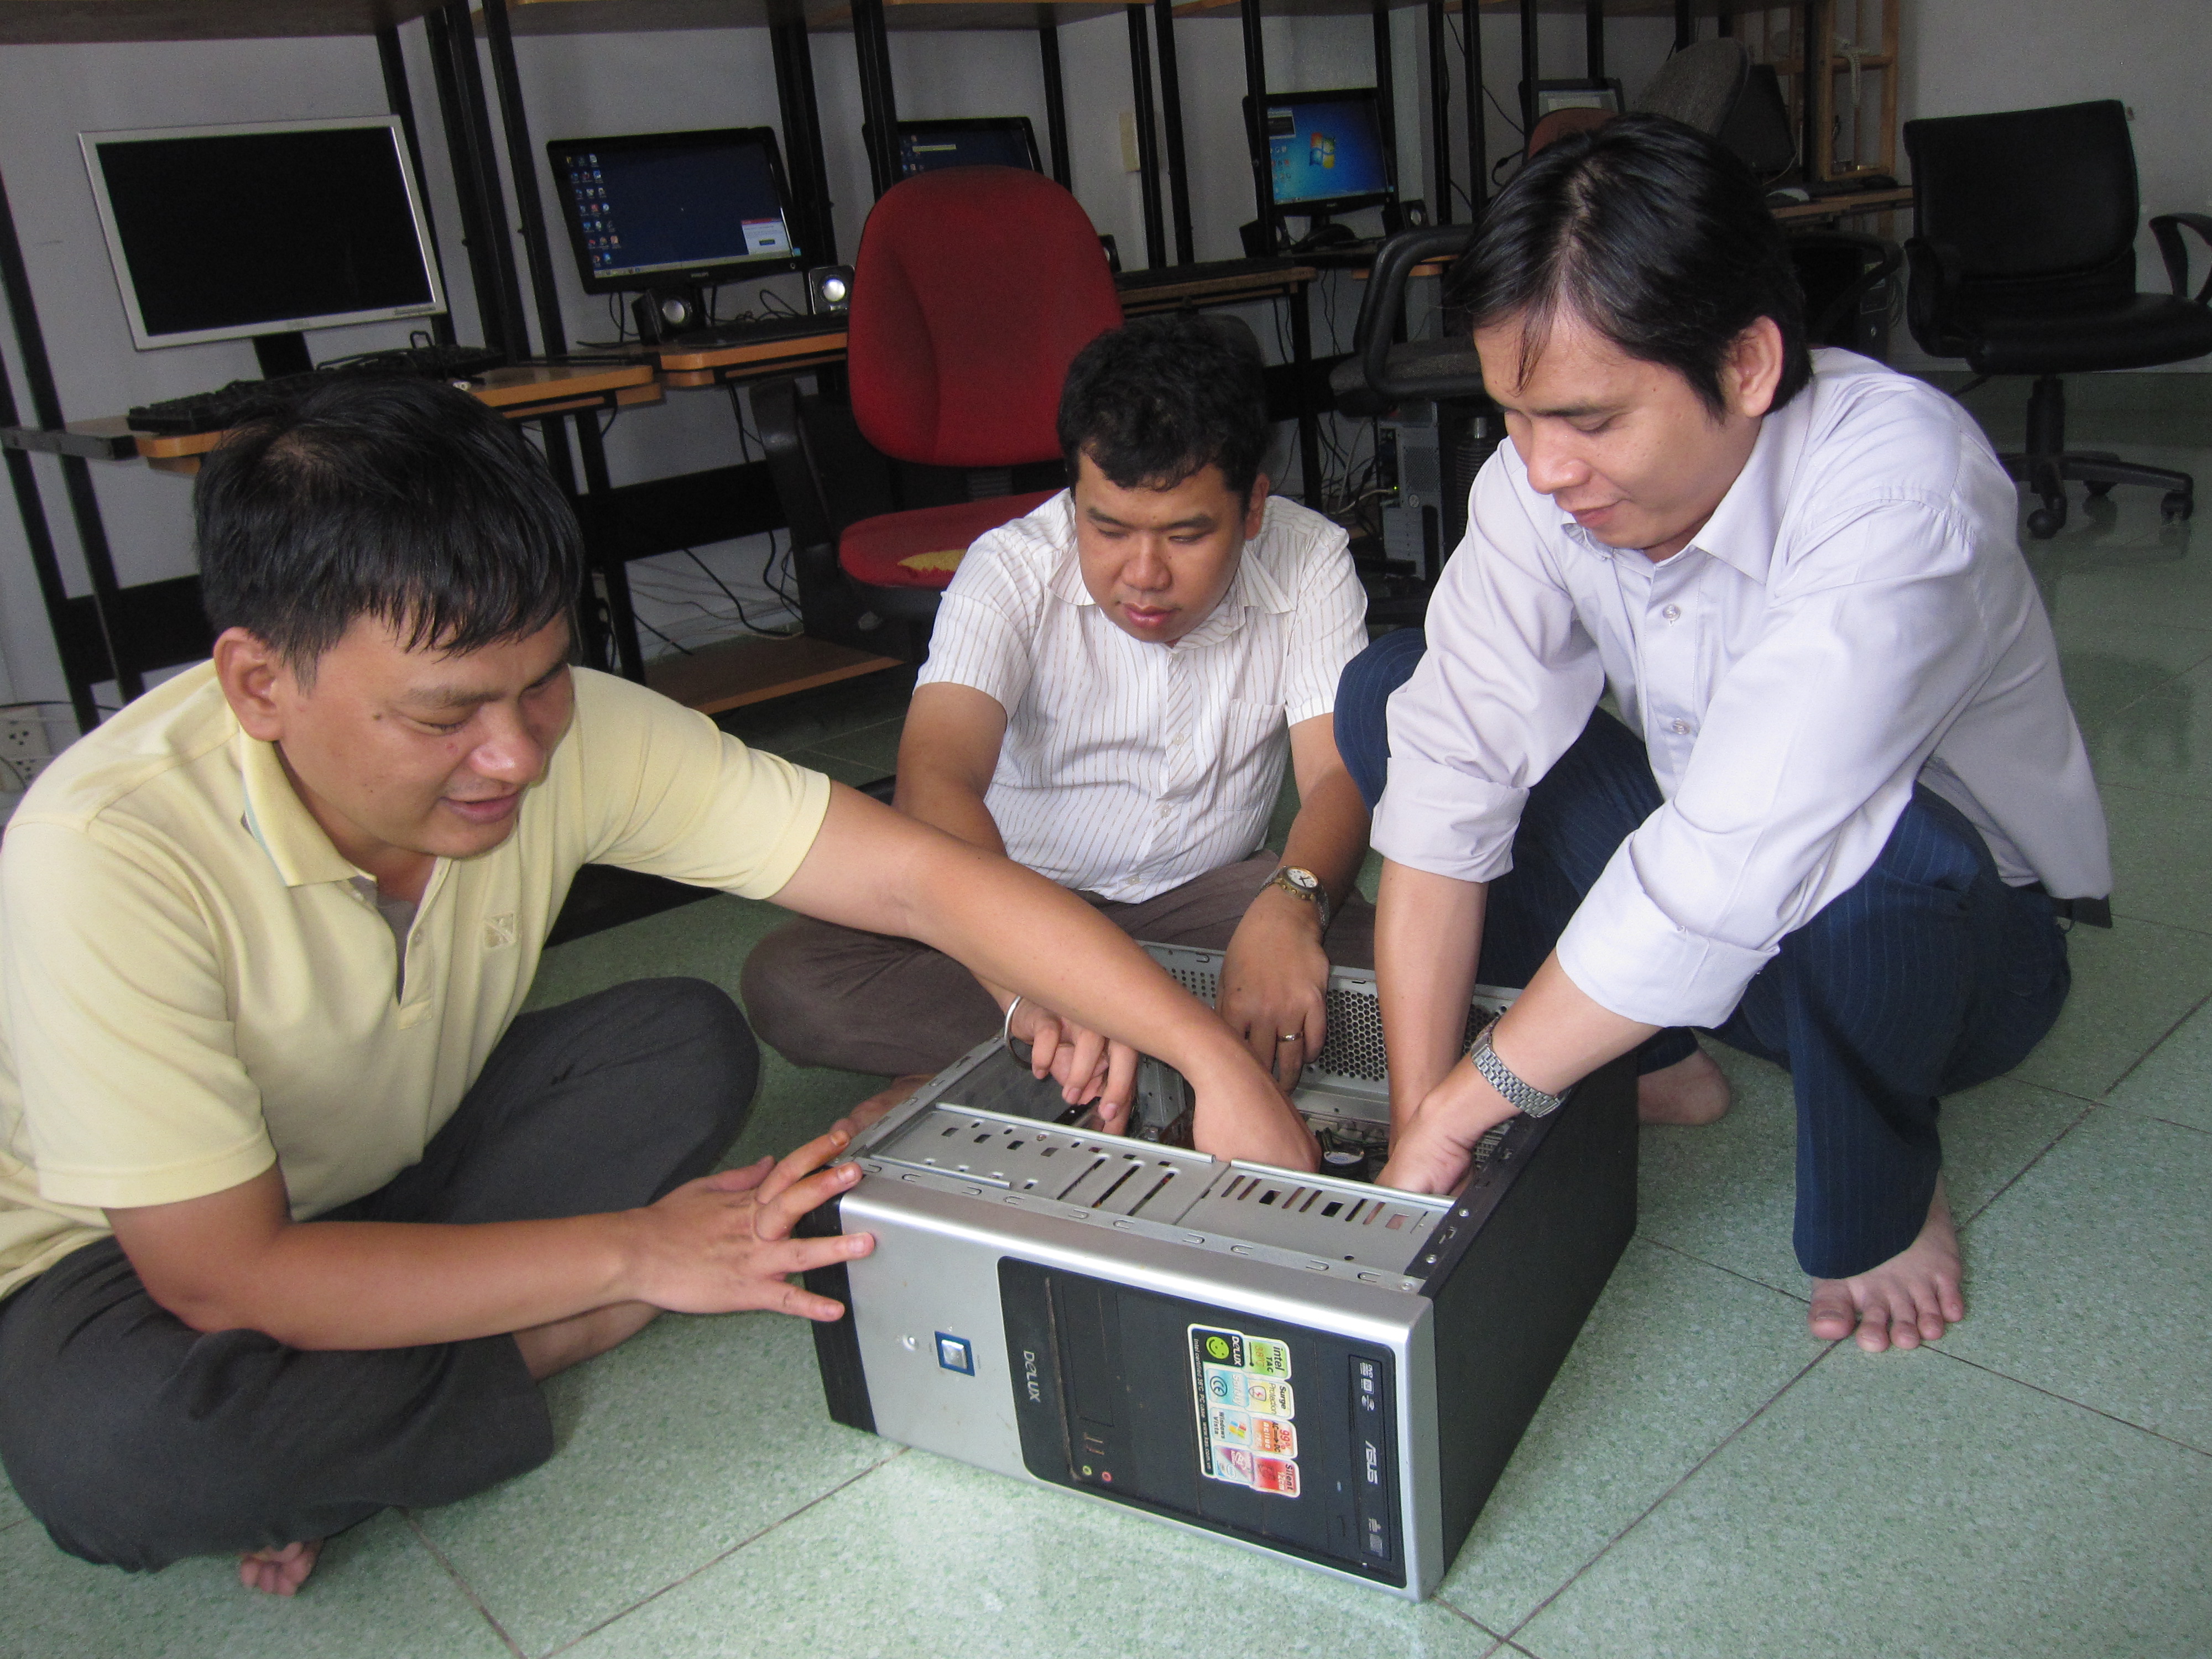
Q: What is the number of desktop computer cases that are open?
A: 1